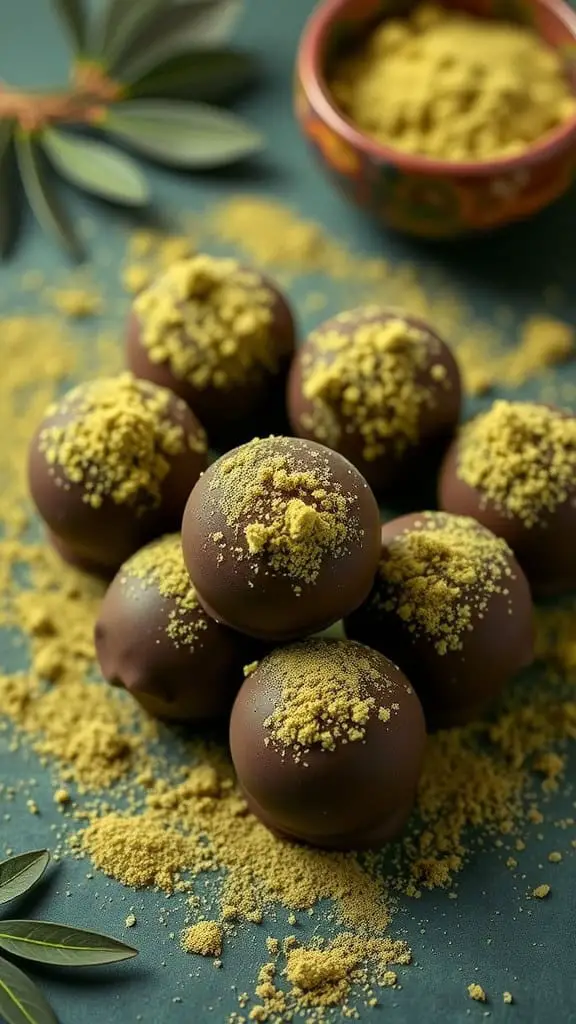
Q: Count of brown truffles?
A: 8